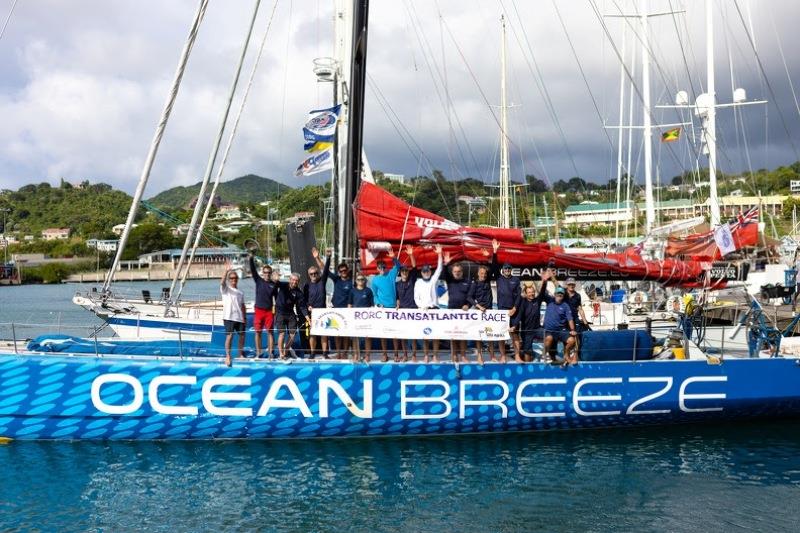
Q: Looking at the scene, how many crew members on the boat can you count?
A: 15